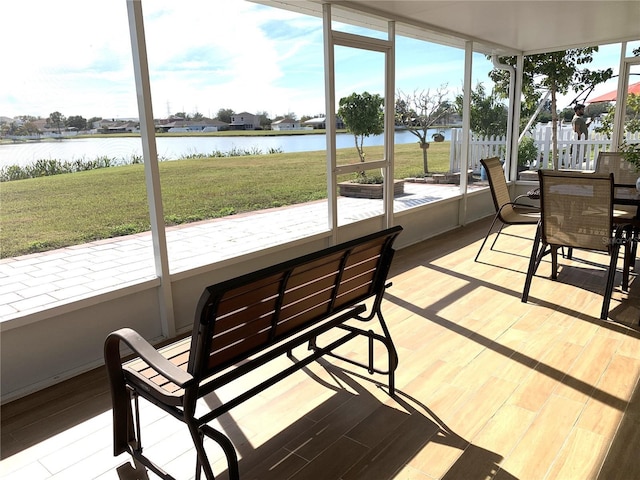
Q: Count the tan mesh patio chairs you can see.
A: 3